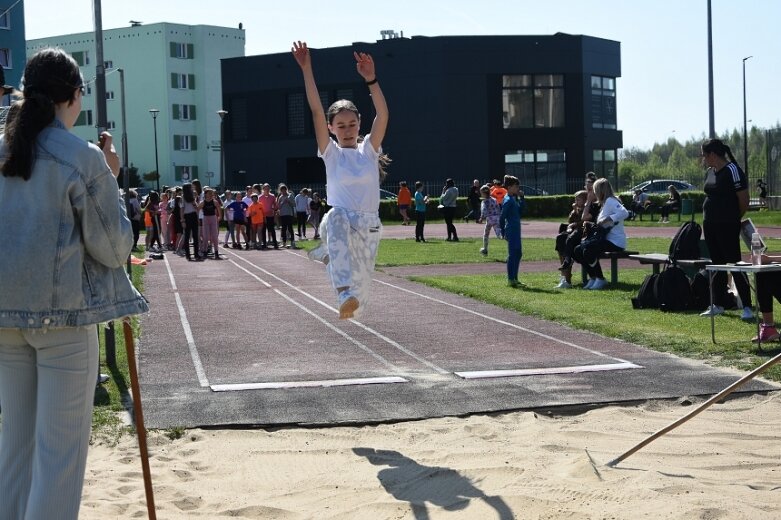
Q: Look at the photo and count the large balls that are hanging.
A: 0